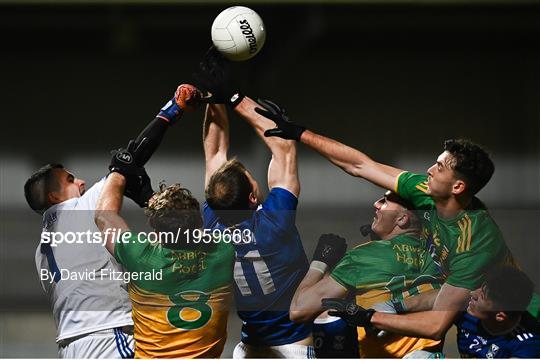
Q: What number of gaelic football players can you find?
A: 6